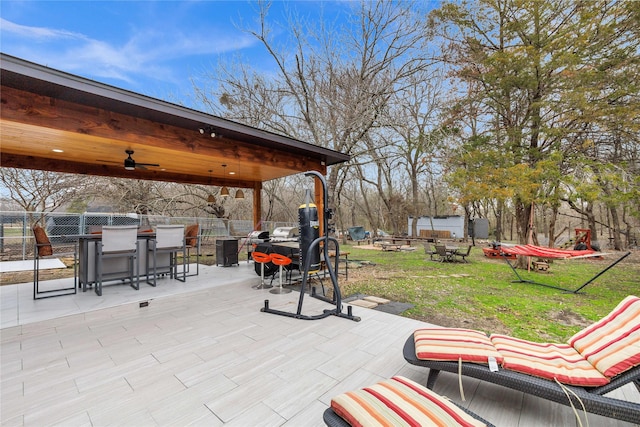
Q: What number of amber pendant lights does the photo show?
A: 3